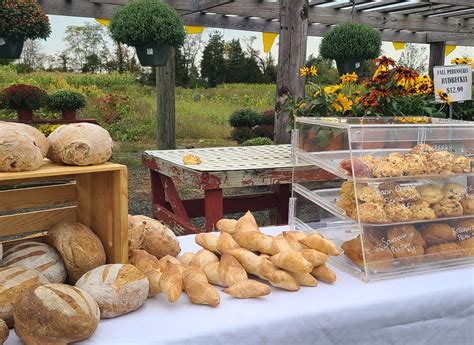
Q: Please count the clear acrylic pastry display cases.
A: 1